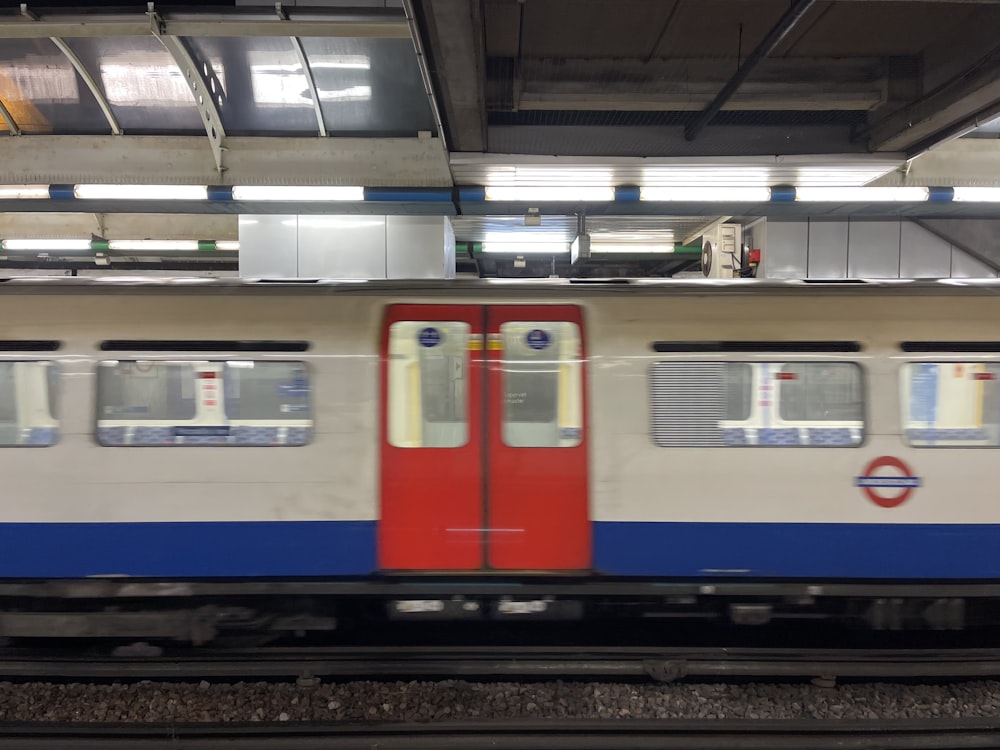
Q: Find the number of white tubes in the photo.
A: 12